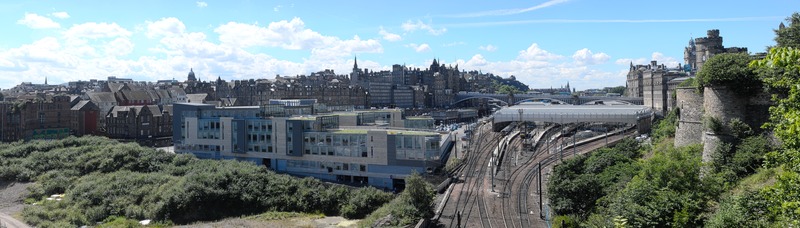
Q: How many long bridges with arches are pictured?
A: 1